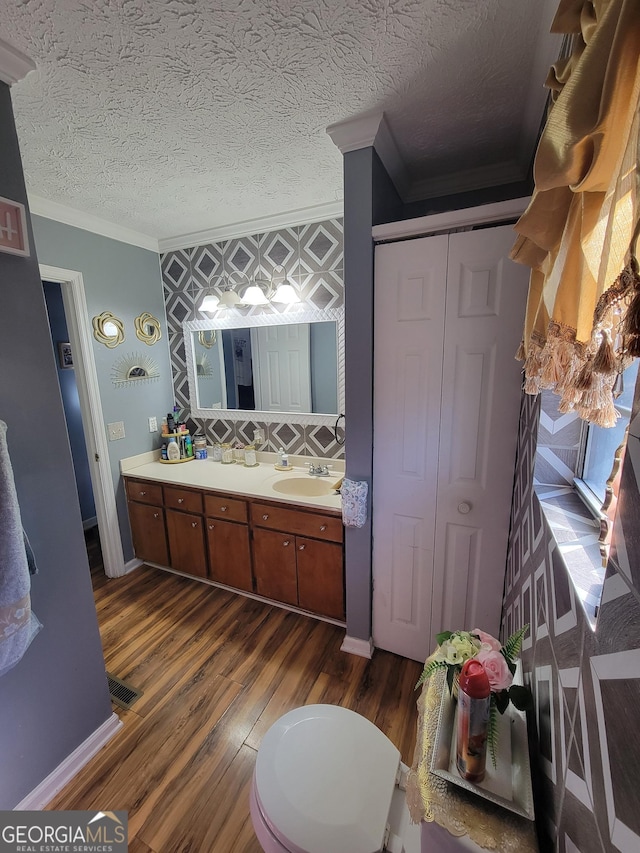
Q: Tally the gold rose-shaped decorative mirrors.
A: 2